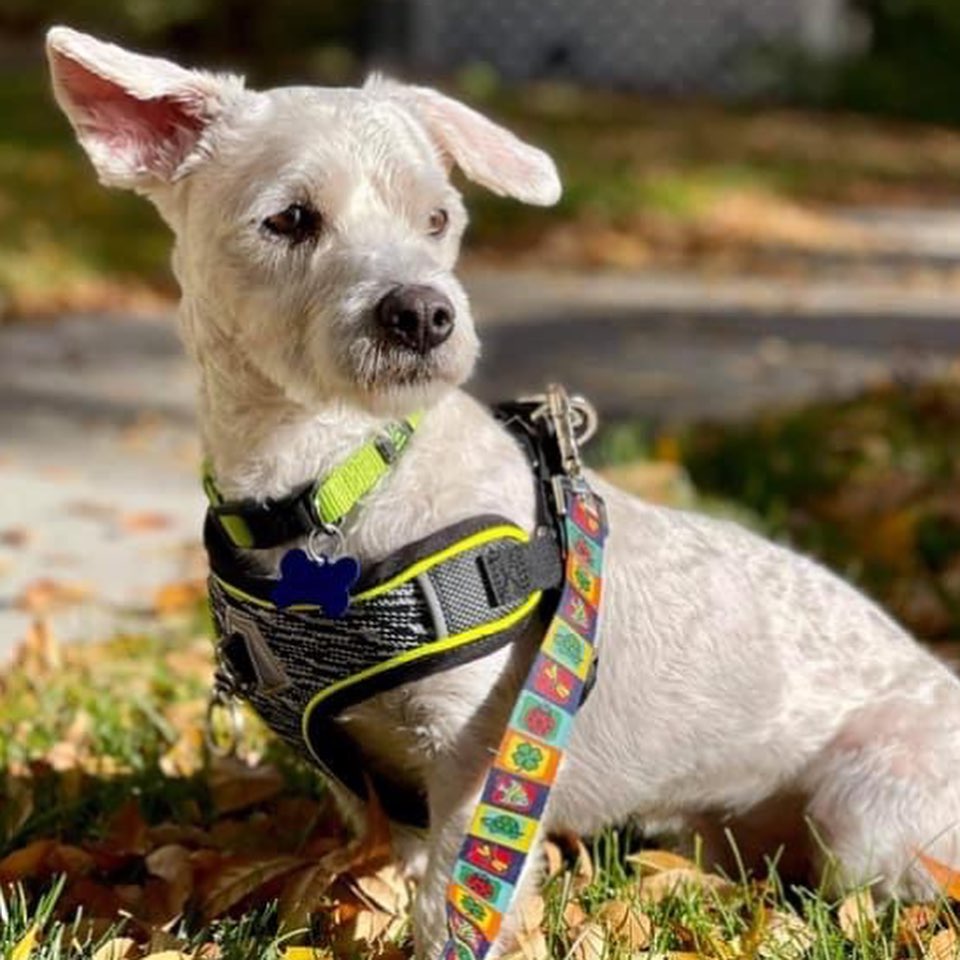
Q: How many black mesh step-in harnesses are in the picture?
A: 1